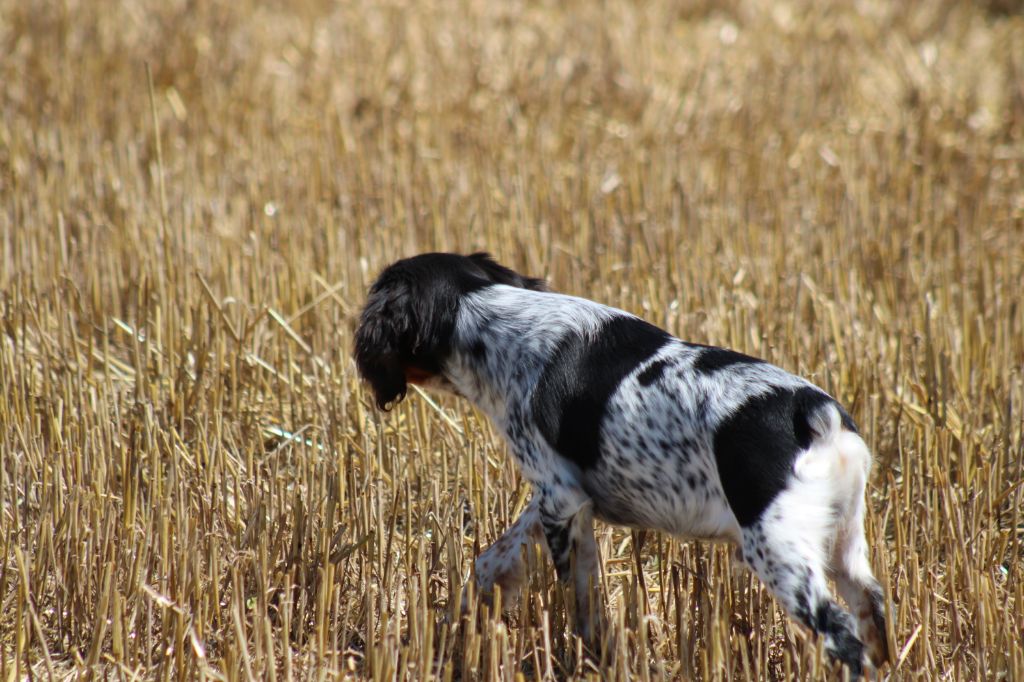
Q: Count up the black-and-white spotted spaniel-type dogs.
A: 1